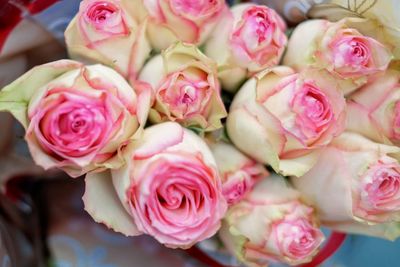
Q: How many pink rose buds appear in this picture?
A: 12